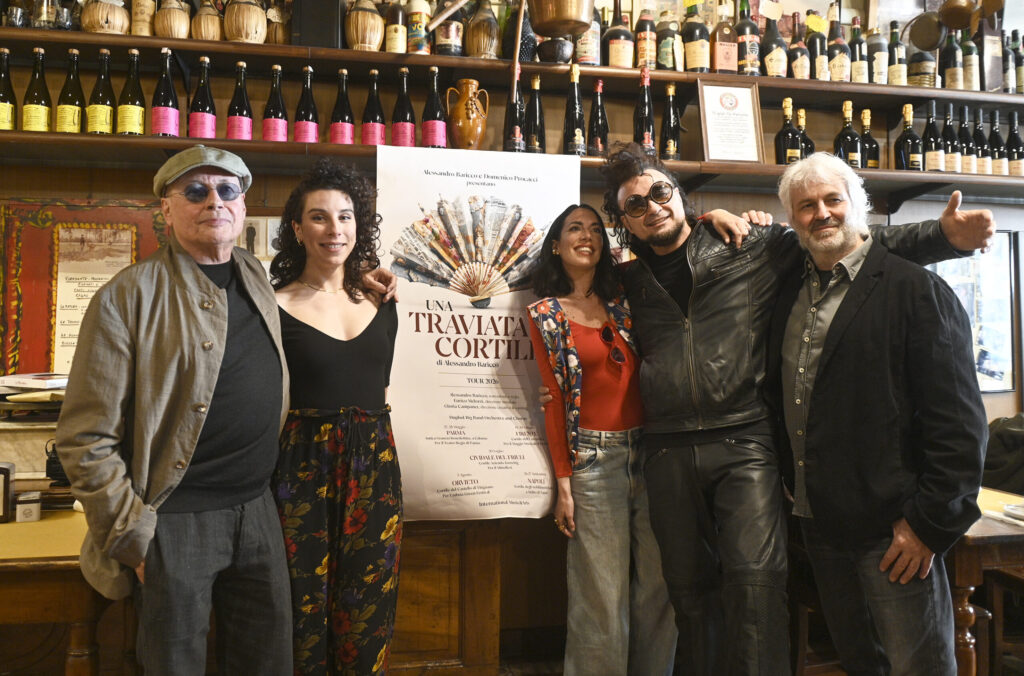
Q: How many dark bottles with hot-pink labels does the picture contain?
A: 9